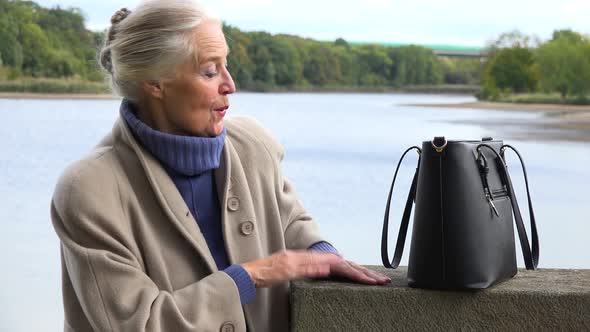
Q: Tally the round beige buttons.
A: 3